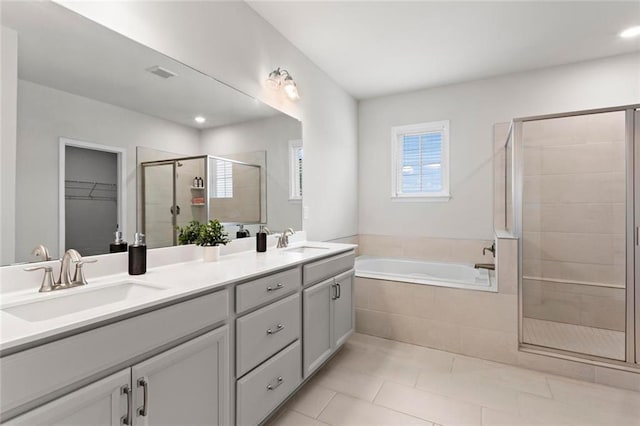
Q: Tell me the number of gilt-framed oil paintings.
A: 0